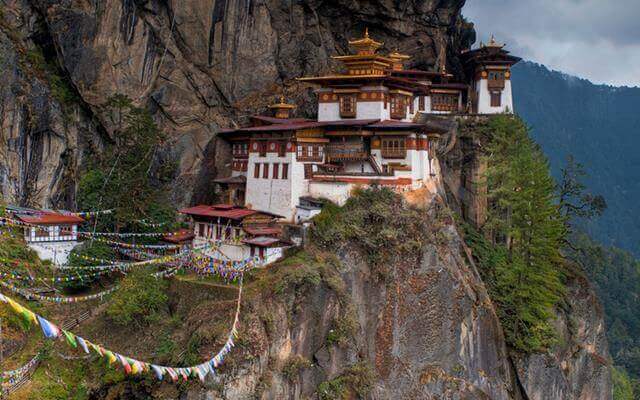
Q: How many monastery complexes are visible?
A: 1